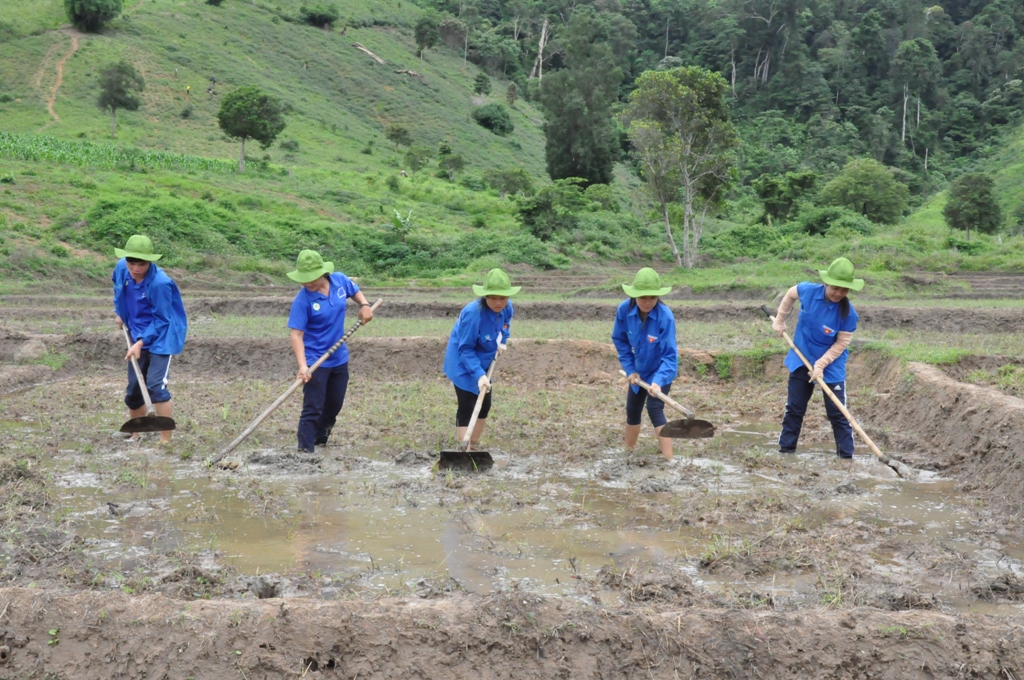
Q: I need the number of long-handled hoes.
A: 5